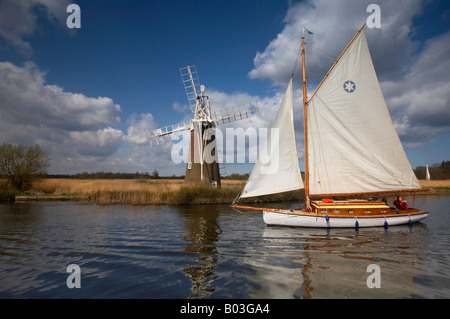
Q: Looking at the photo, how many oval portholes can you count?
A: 5